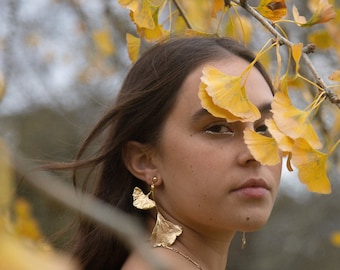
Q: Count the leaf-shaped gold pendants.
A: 2